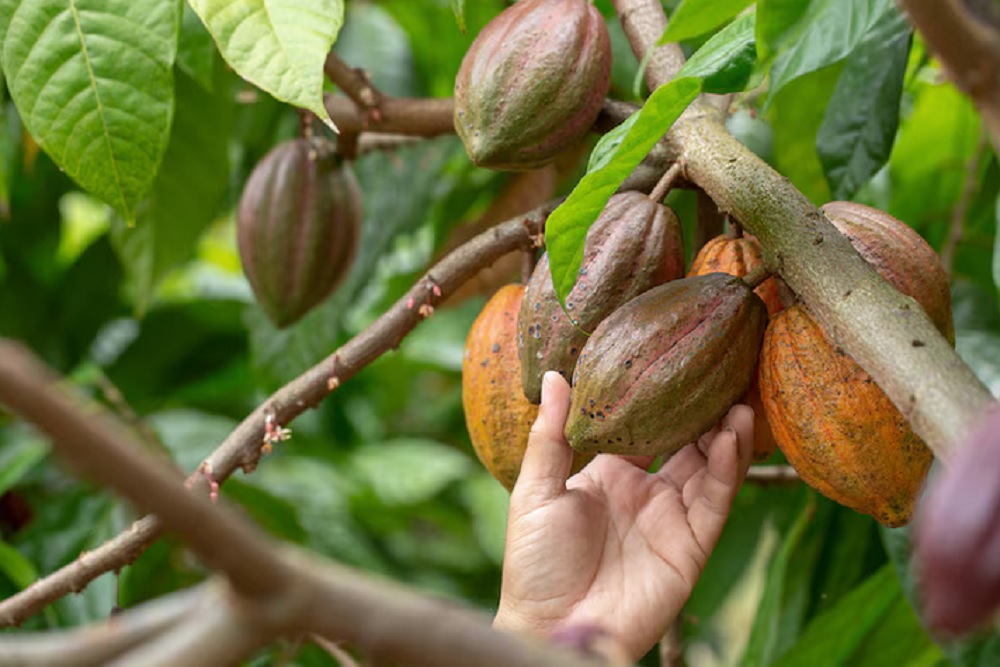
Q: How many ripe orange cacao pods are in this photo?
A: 3